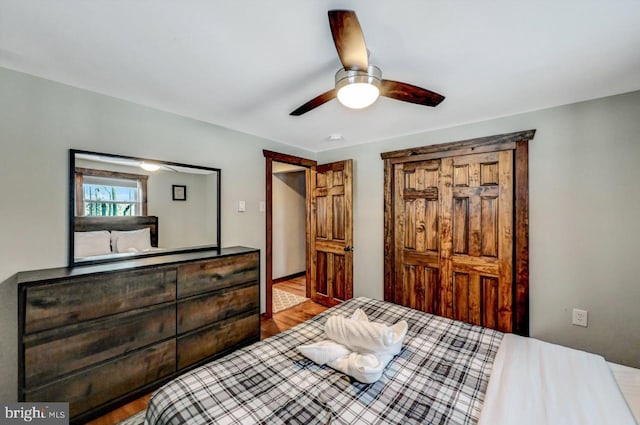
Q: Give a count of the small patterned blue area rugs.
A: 0